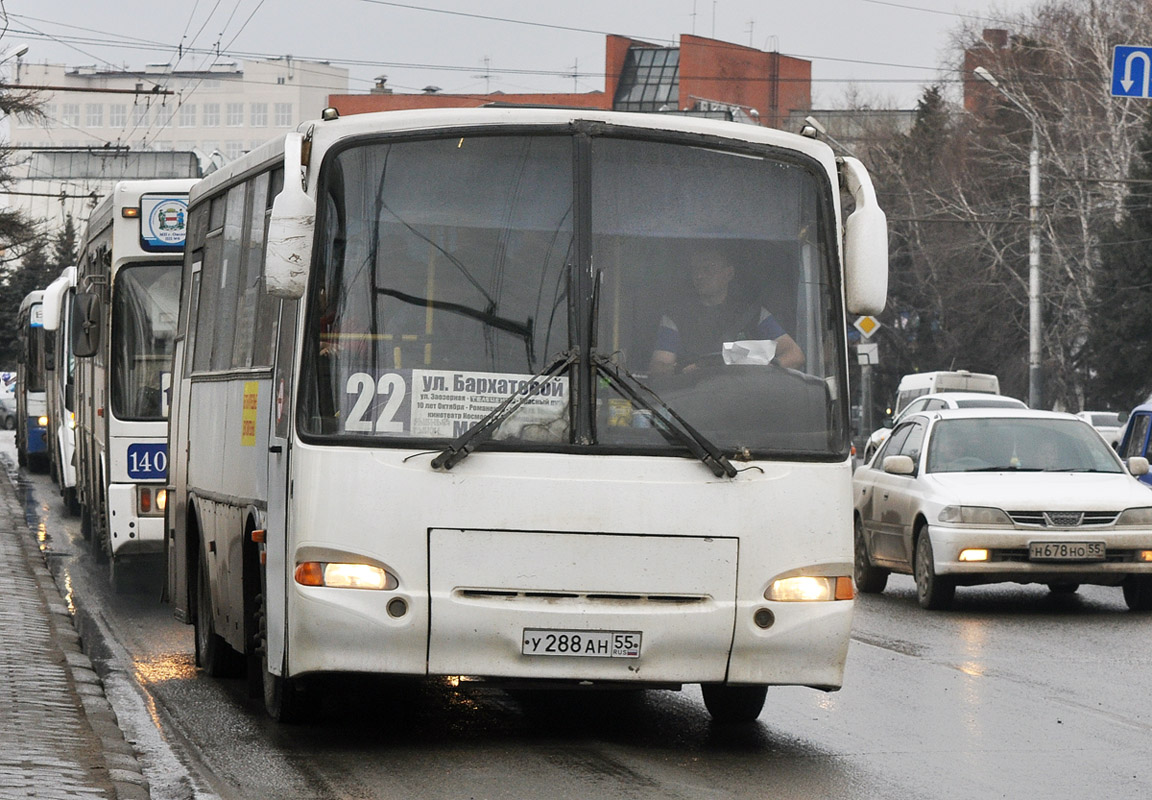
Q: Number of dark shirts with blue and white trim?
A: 1